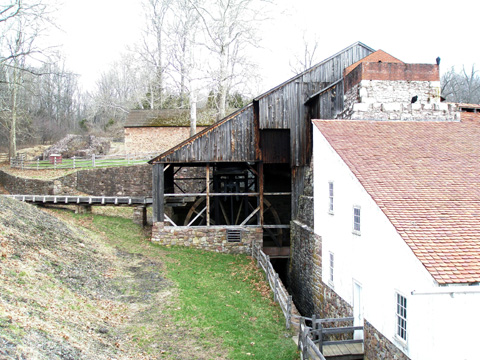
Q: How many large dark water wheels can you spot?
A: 1